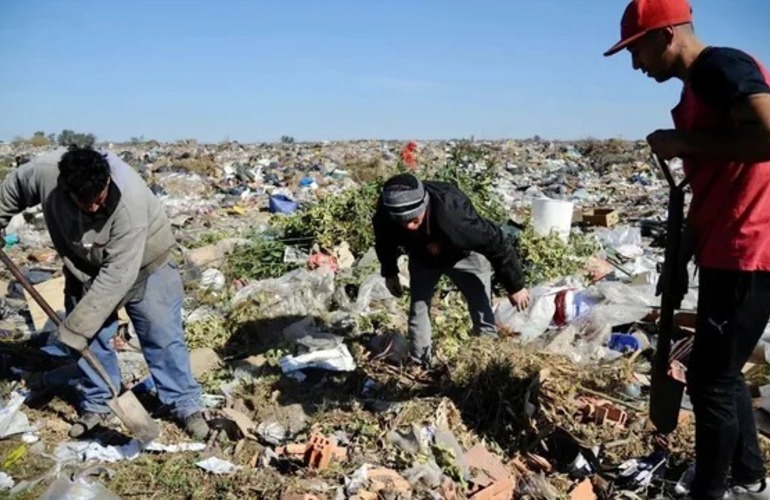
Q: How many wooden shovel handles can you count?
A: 1